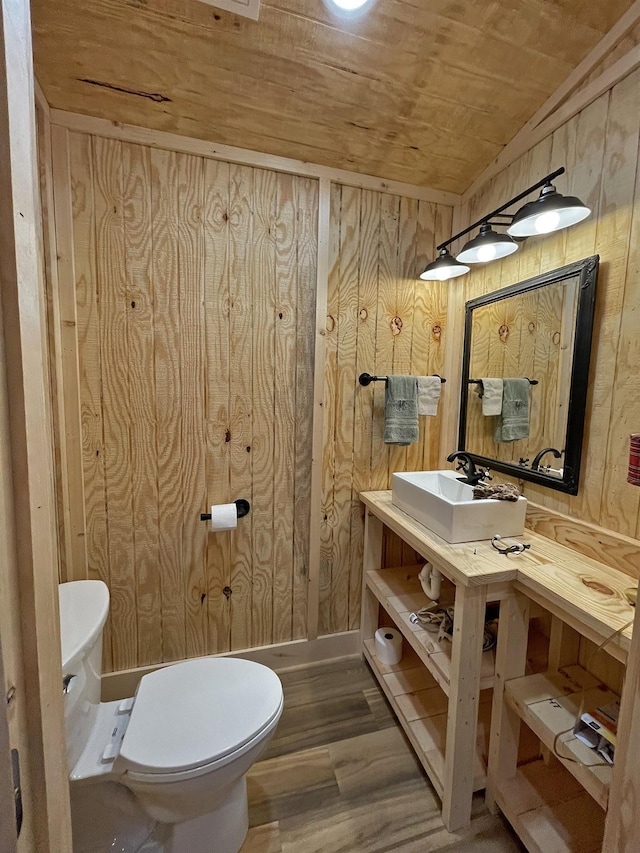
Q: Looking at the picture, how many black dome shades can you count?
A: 3